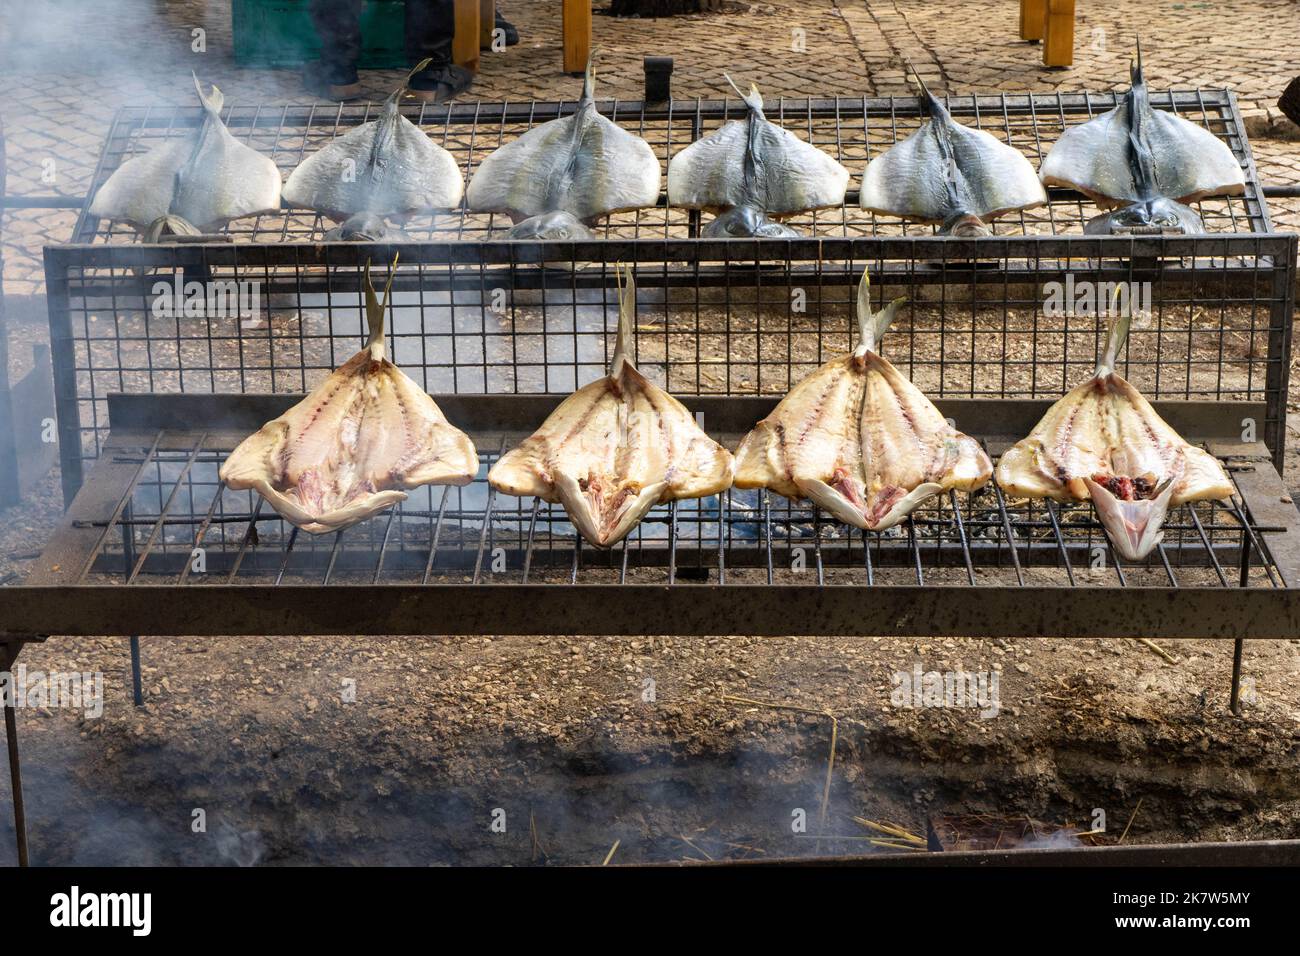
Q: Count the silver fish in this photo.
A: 6